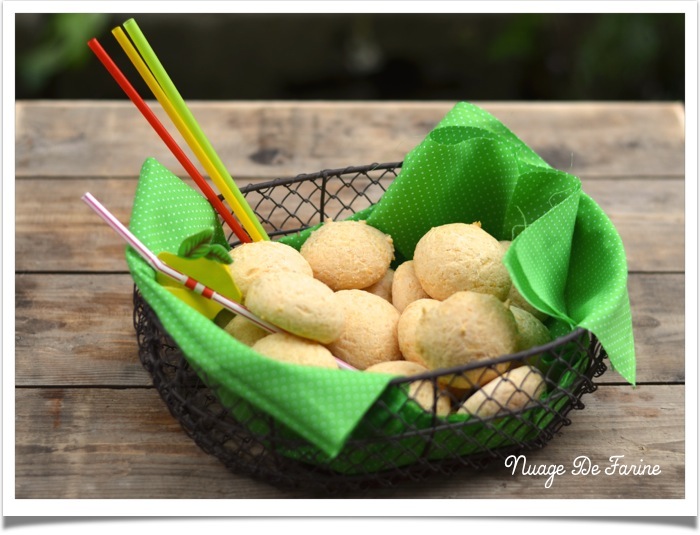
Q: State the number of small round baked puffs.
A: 15